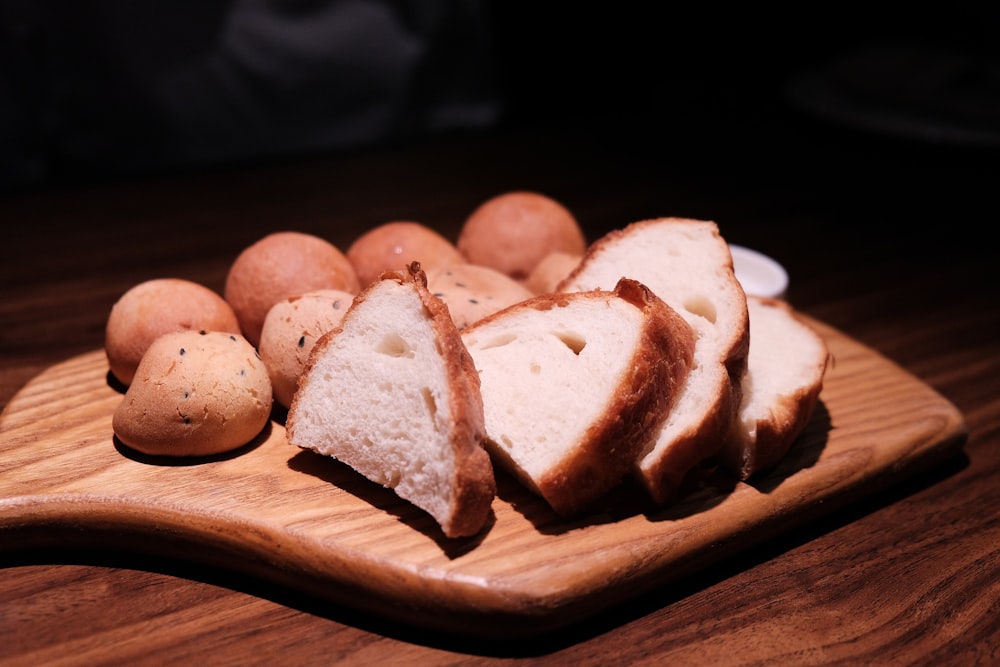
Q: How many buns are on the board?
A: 8